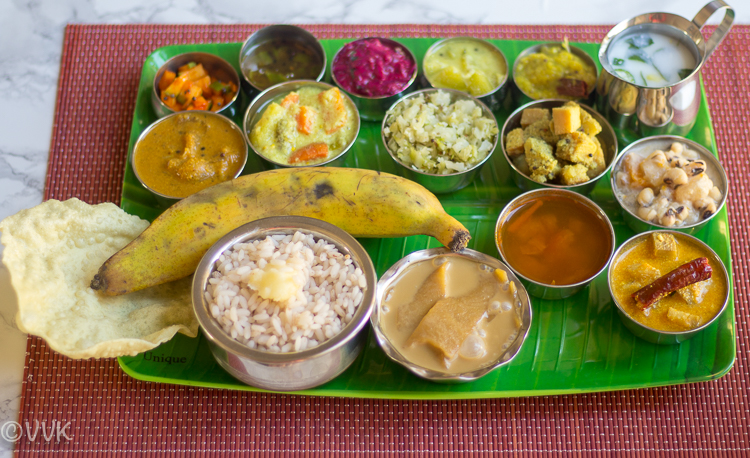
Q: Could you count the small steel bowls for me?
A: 12